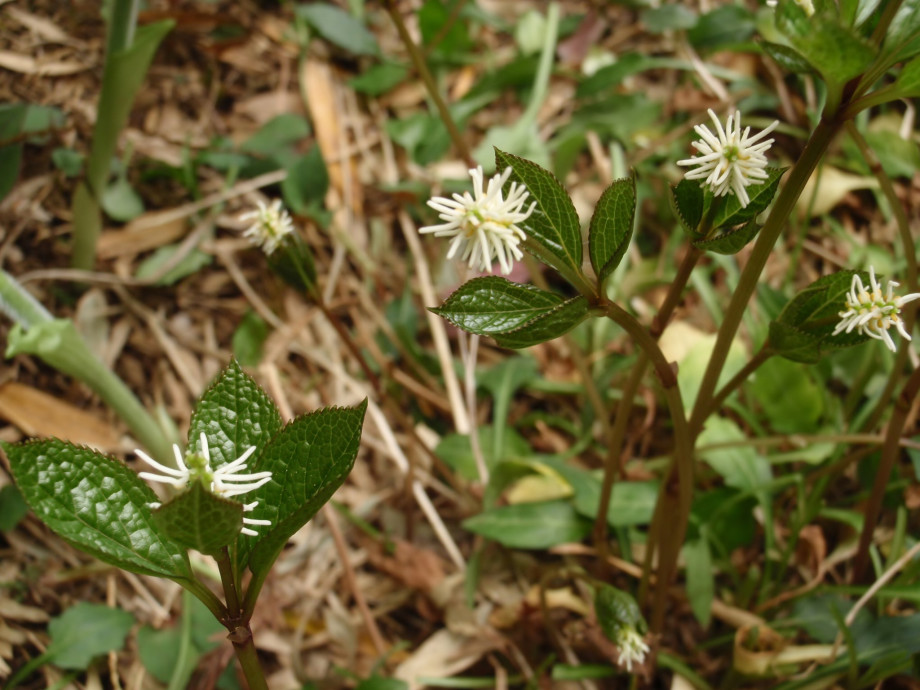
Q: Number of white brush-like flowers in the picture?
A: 6